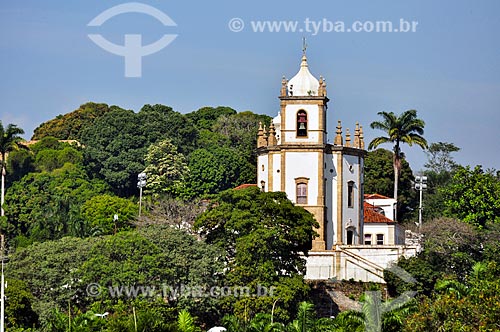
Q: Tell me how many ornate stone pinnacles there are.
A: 11